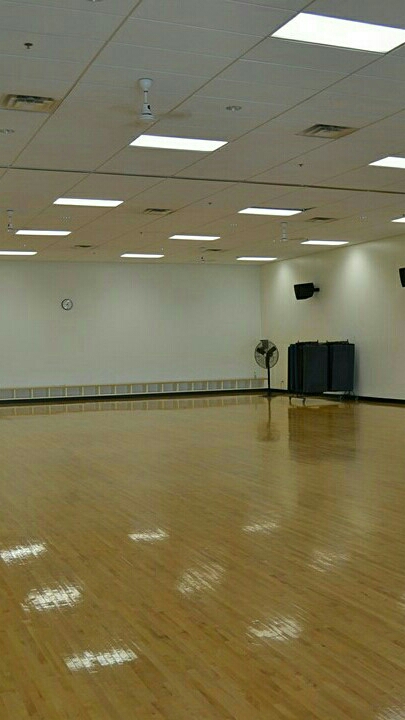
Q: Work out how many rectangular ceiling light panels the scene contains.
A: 12